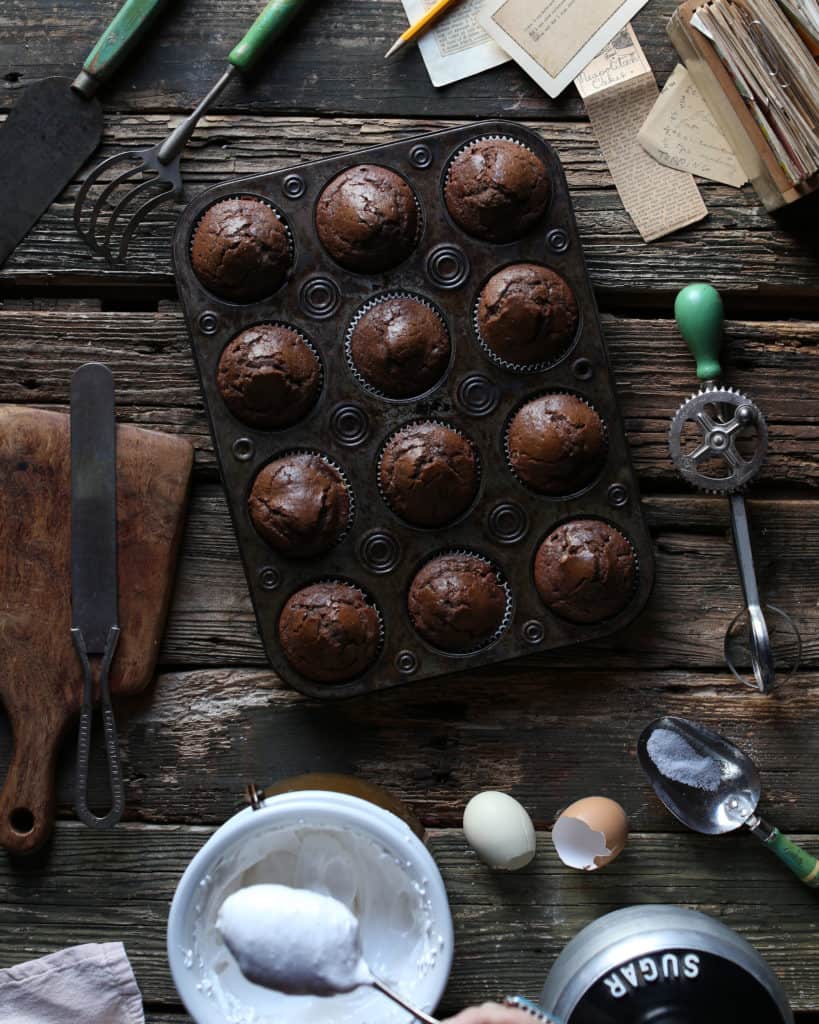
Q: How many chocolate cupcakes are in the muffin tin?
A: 12